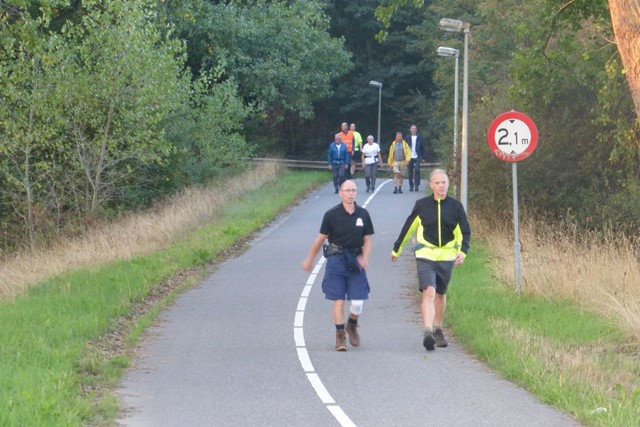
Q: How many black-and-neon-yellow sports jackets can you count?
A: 1